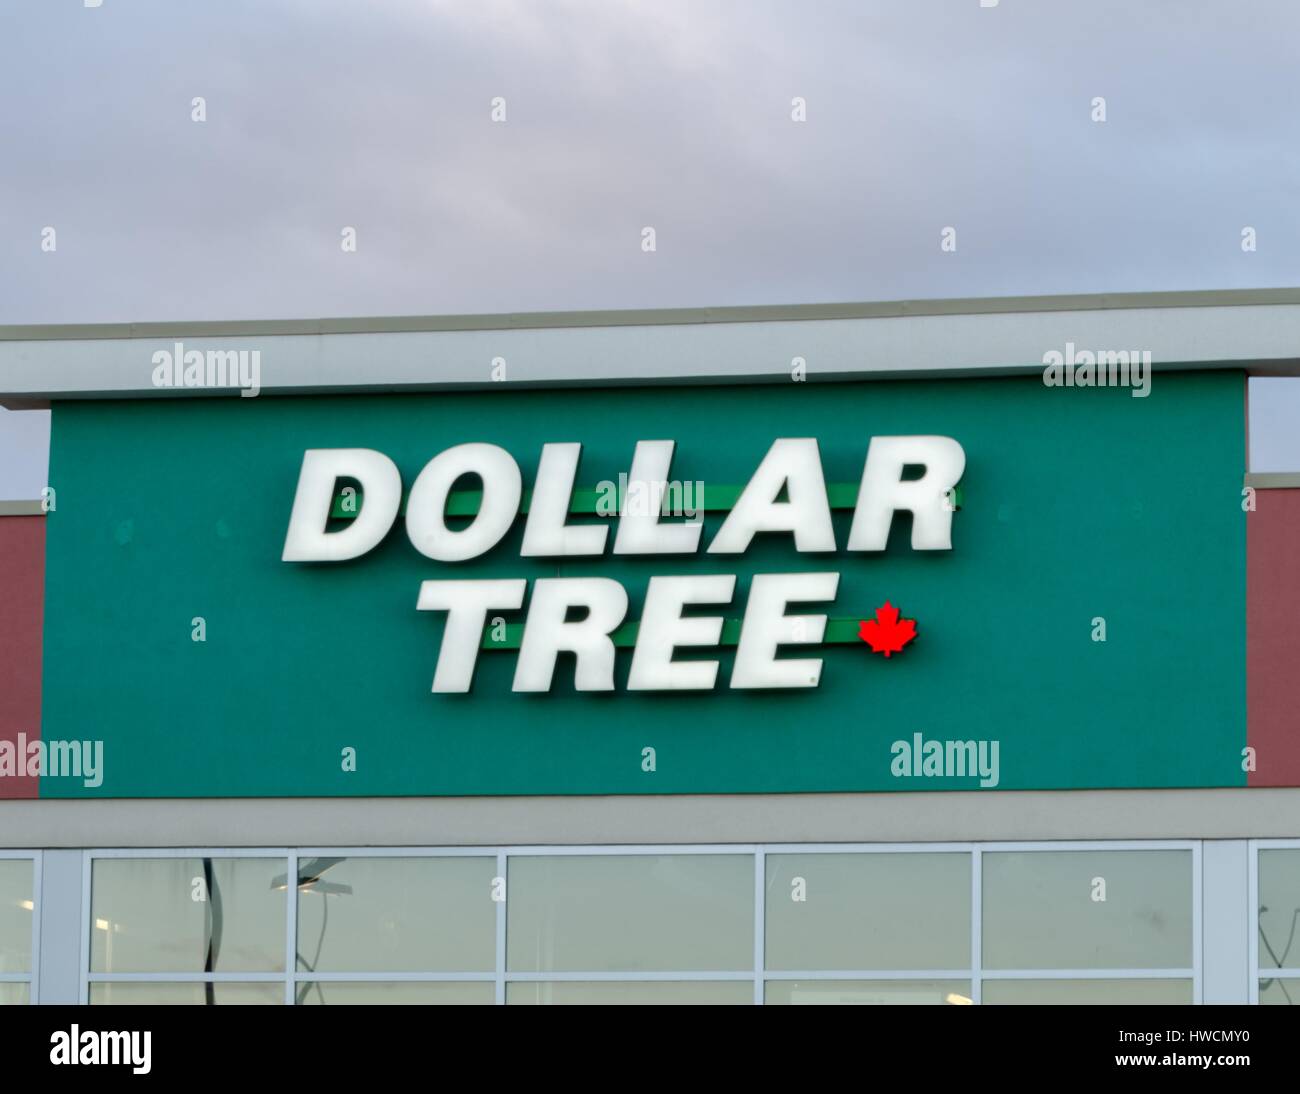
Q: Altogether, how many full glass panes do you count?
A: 5